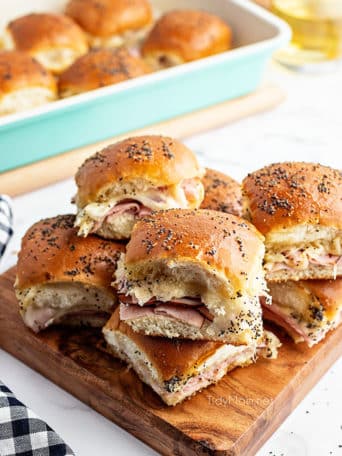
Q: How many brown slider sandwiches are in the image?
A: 12